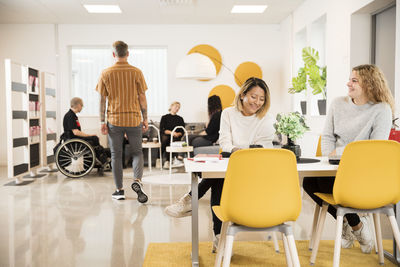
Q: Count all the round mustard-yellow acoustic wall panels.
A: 3